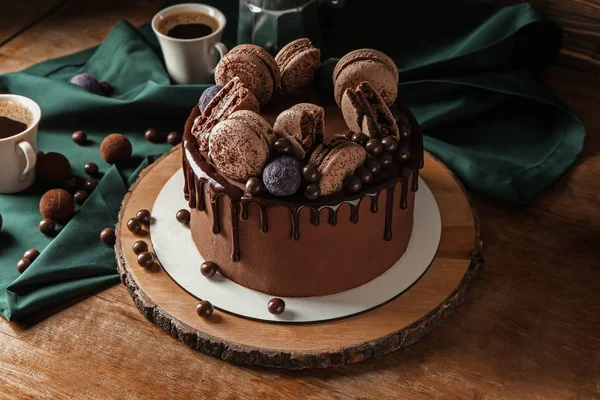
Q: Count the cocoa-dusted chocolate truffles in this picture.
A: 3